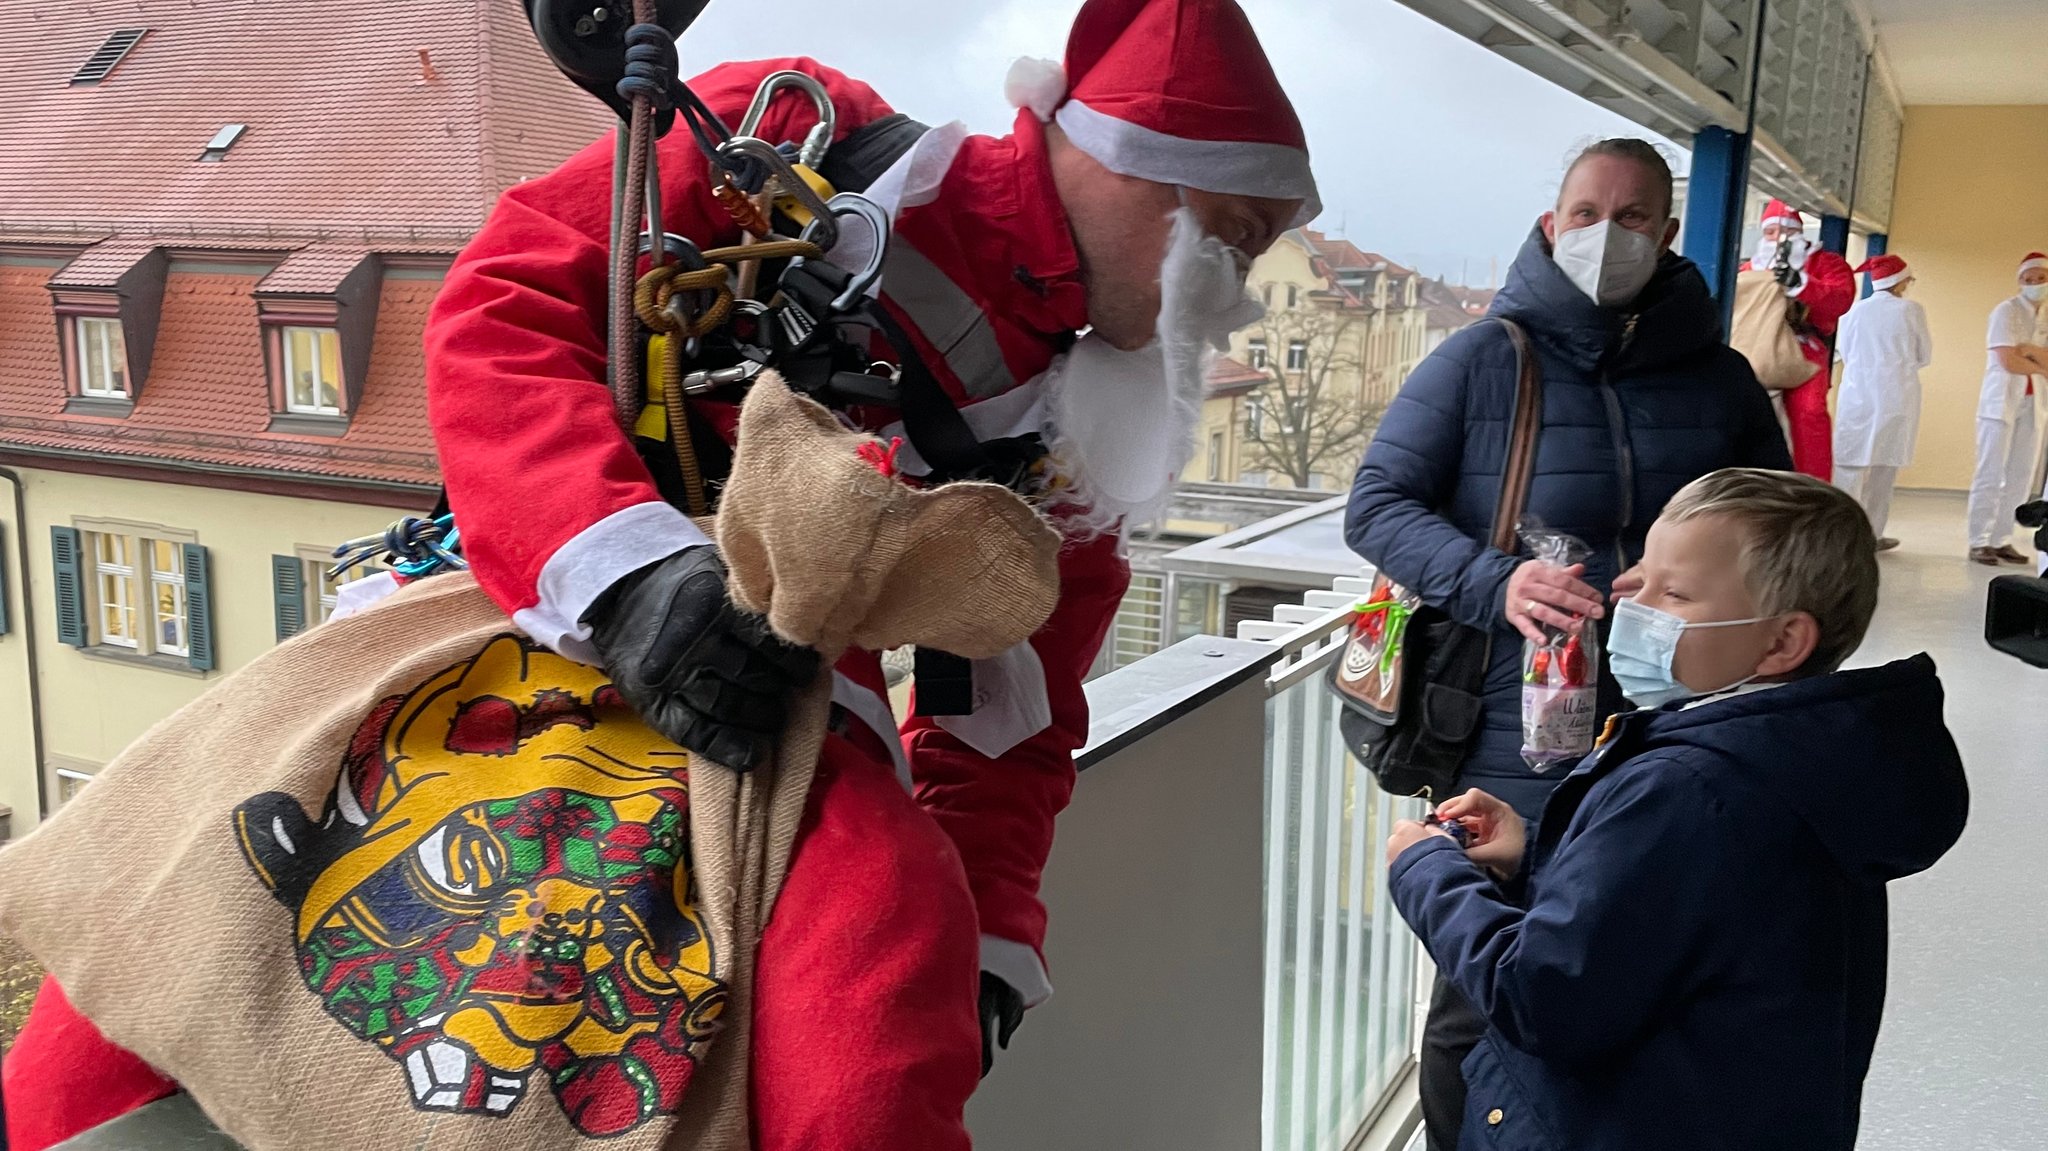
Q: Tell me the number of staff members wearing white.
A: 2